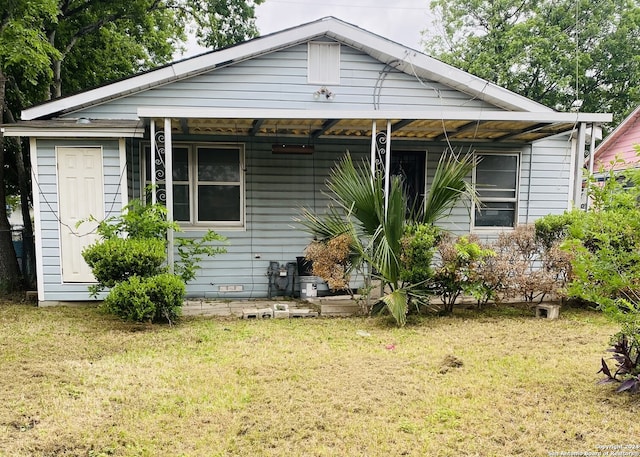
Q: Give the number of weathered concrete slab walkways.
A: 1